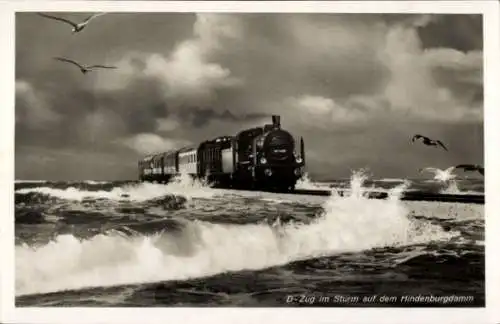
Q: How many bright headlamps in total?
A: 2